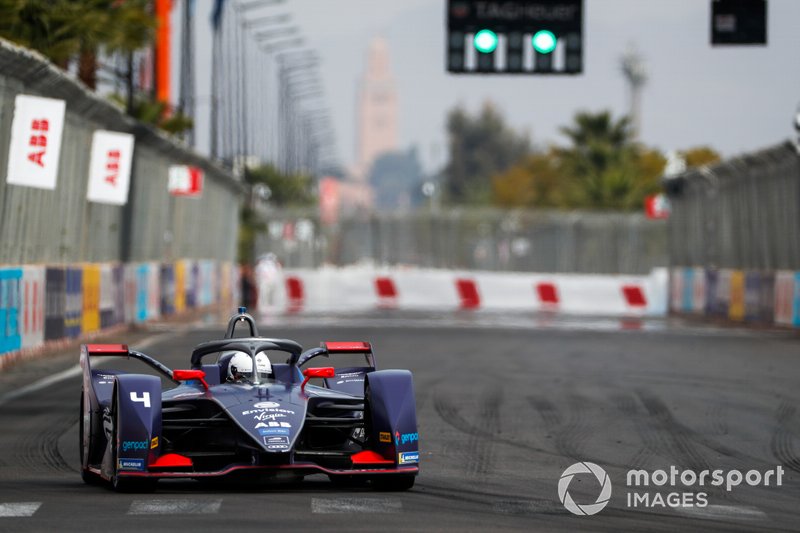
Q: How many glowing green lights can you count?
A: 2